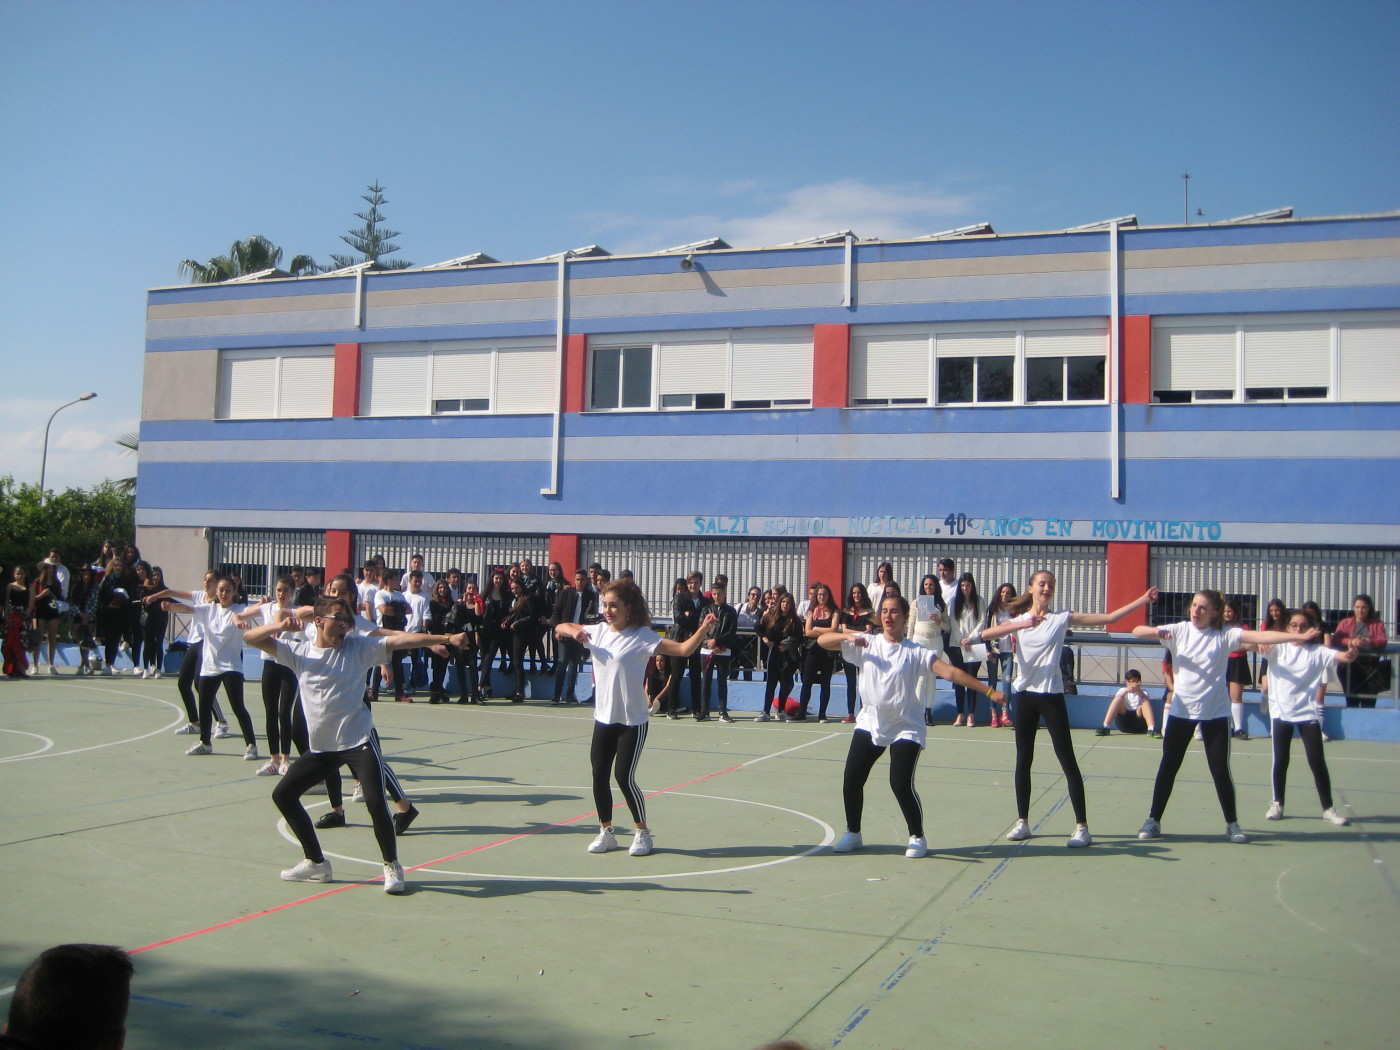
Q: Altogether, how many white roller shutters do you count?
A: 13